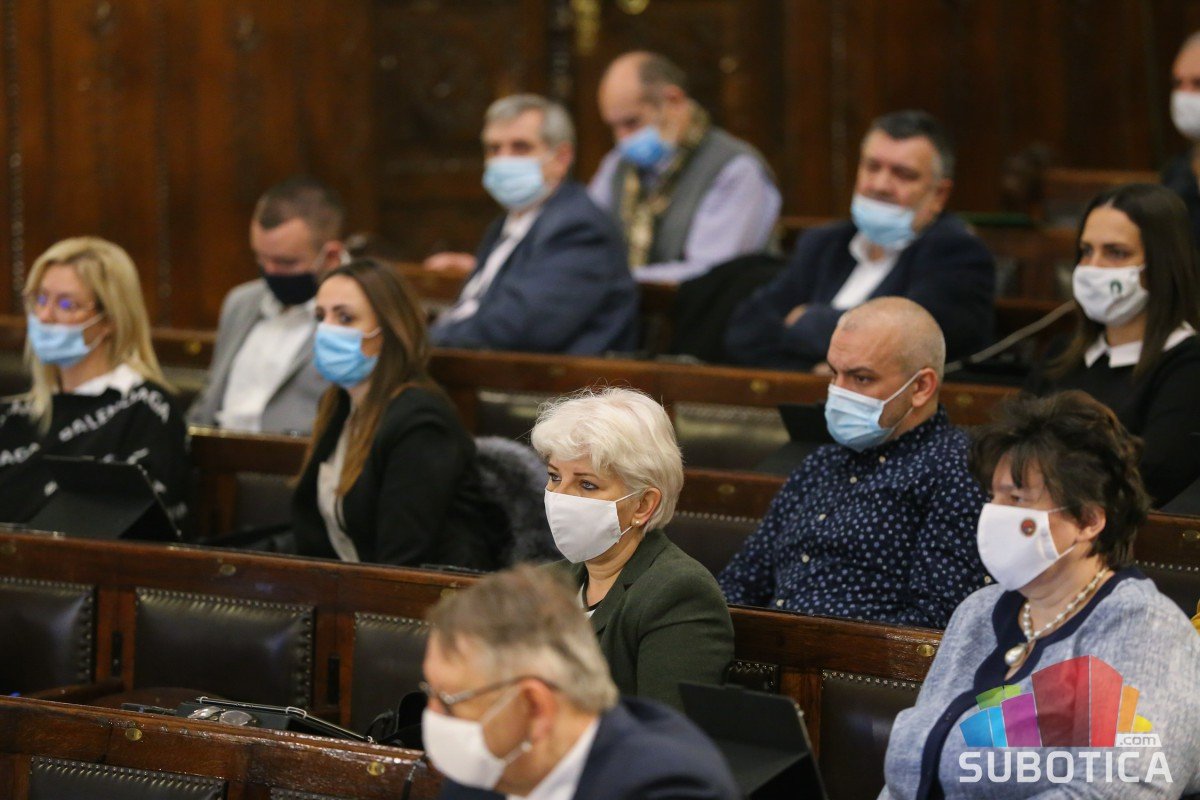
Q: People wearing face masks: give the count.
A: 12